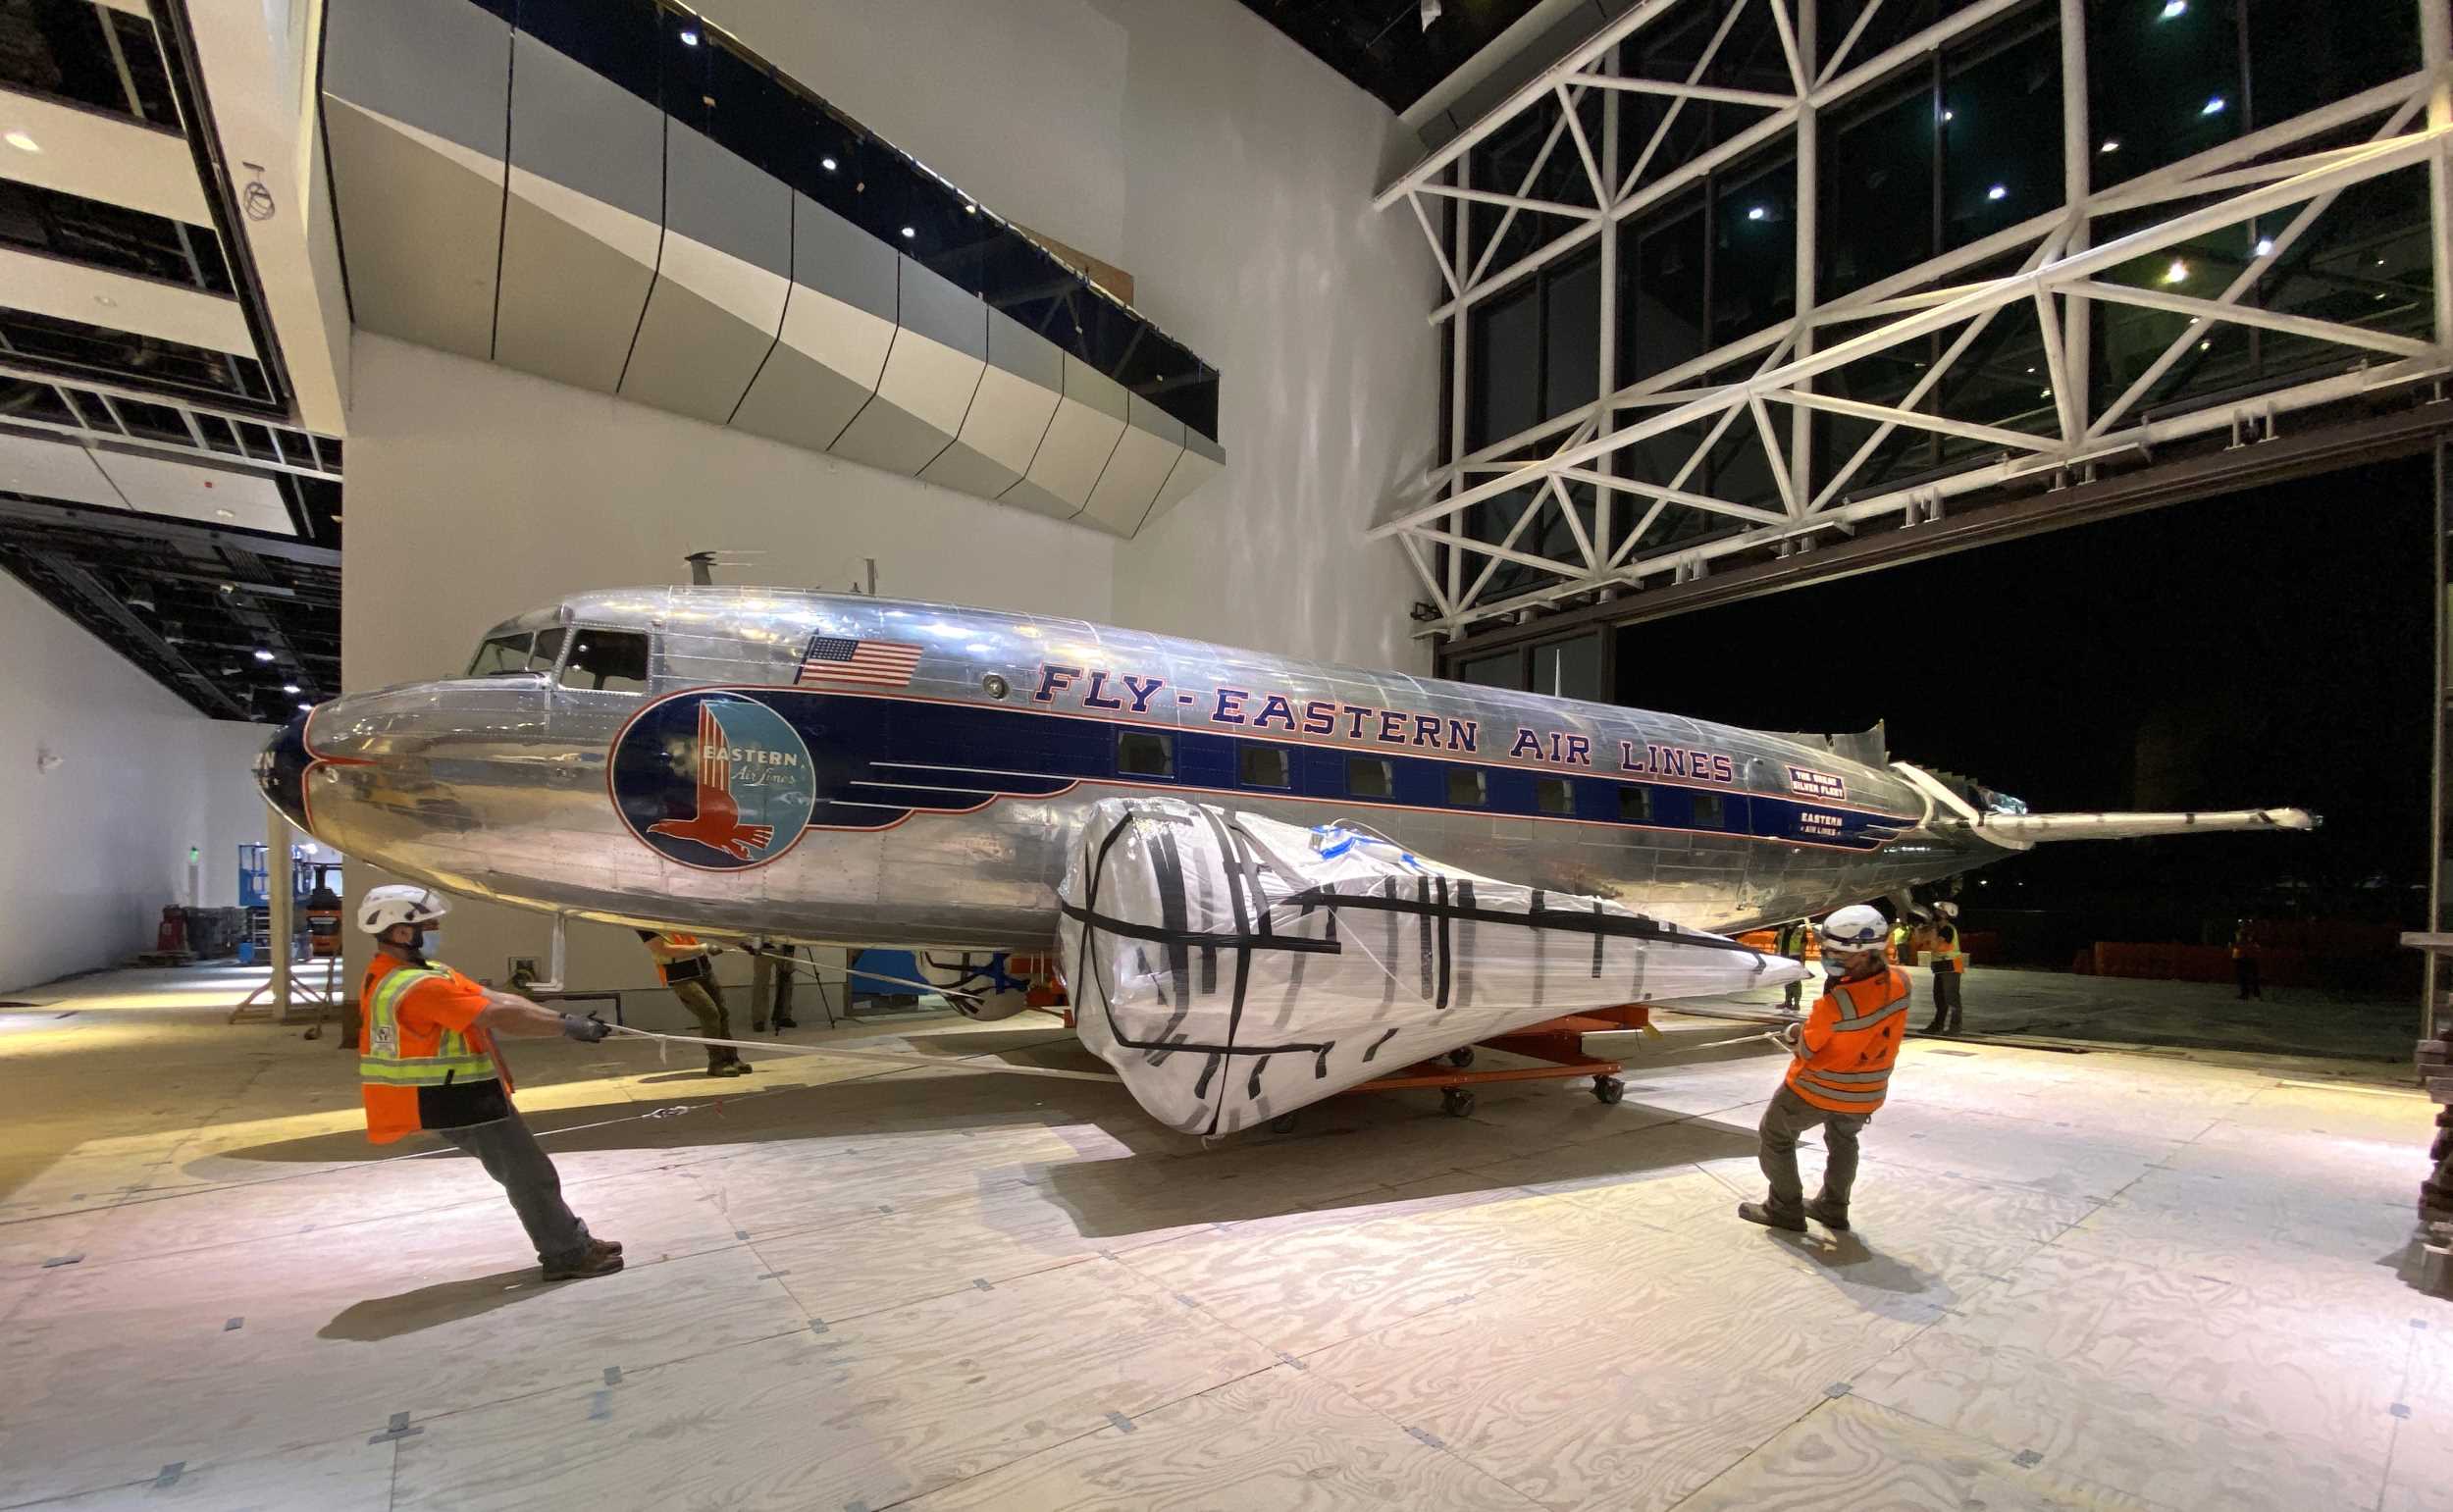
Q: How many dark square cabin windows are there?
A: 7